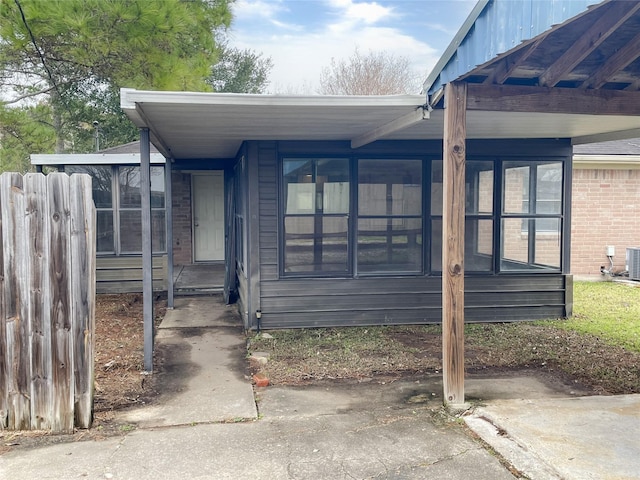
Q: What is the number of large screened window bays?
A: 4